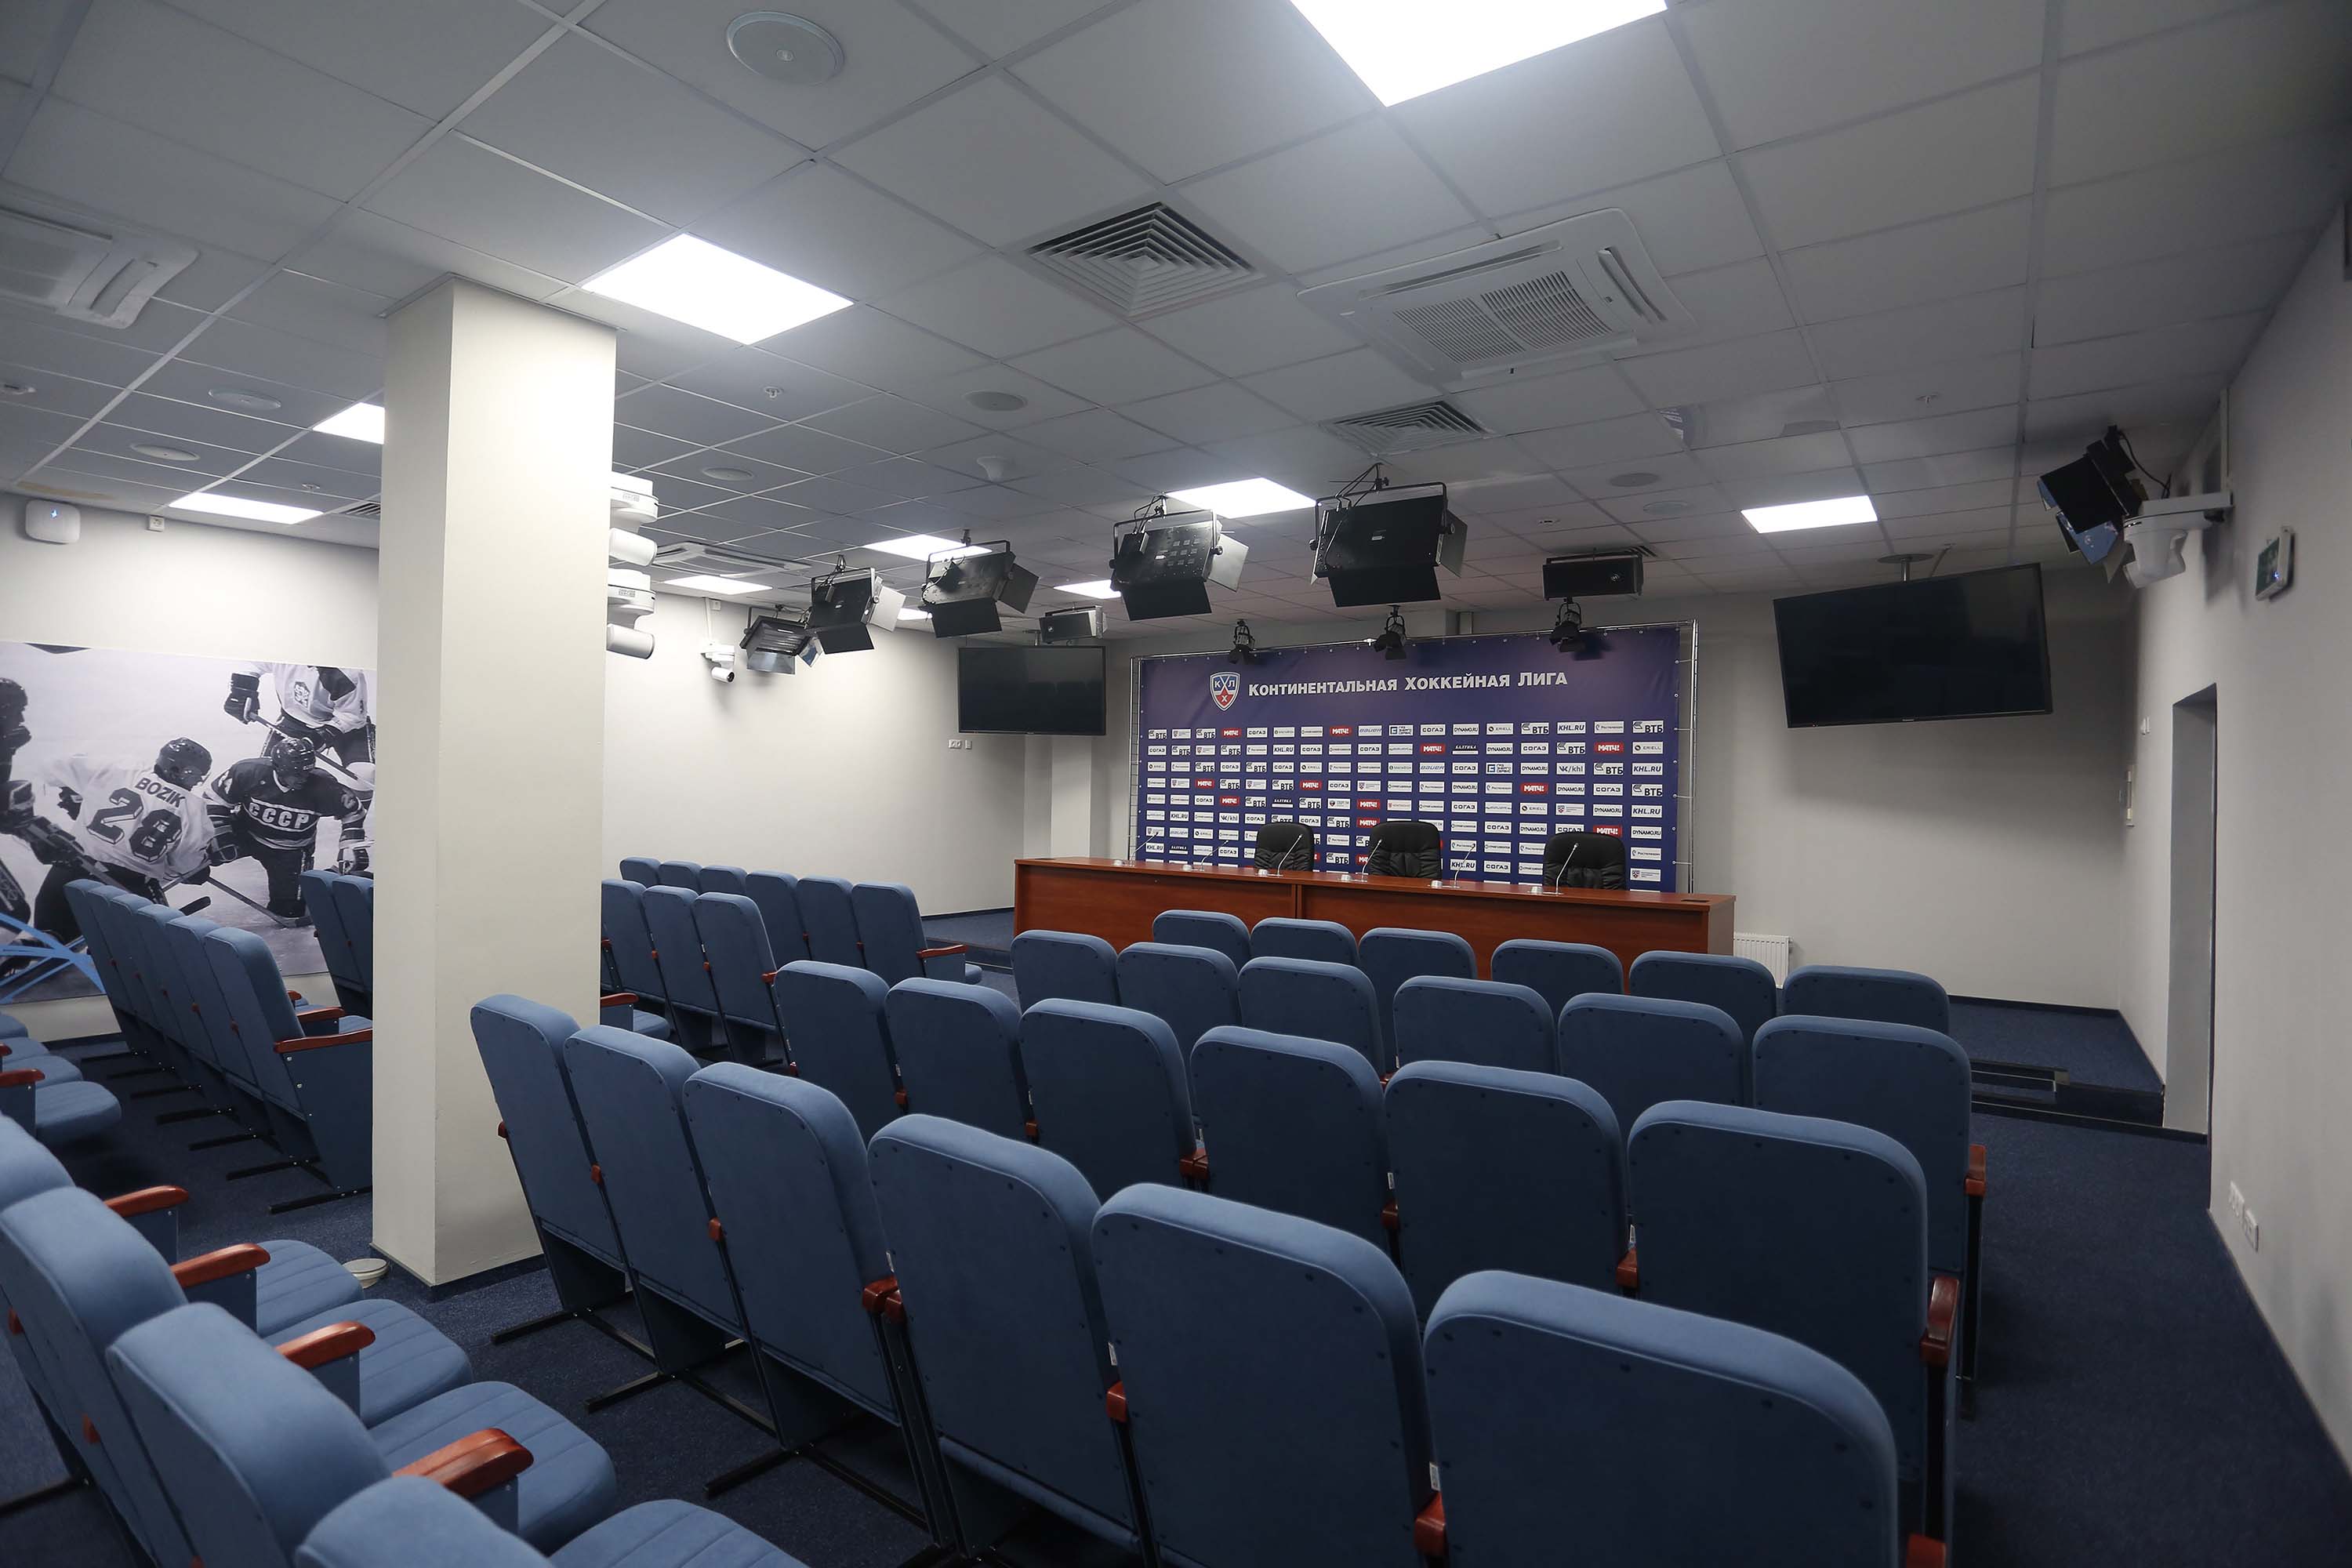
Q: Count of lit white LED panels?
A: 10